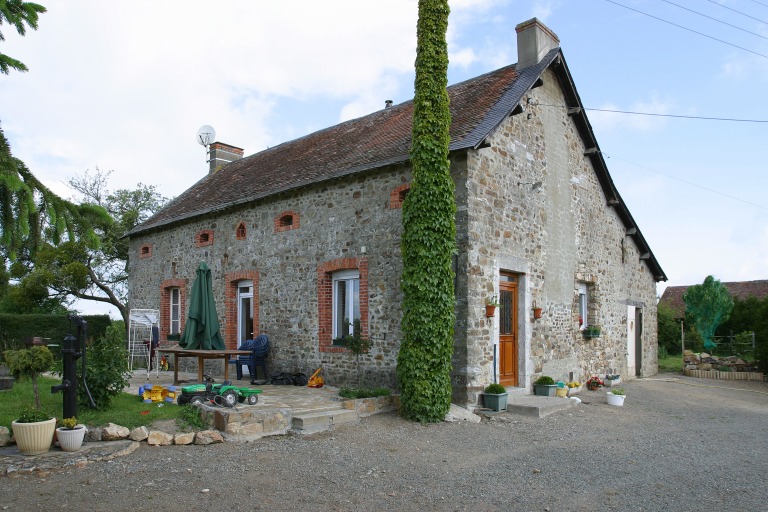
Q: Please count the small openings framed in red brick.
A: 5